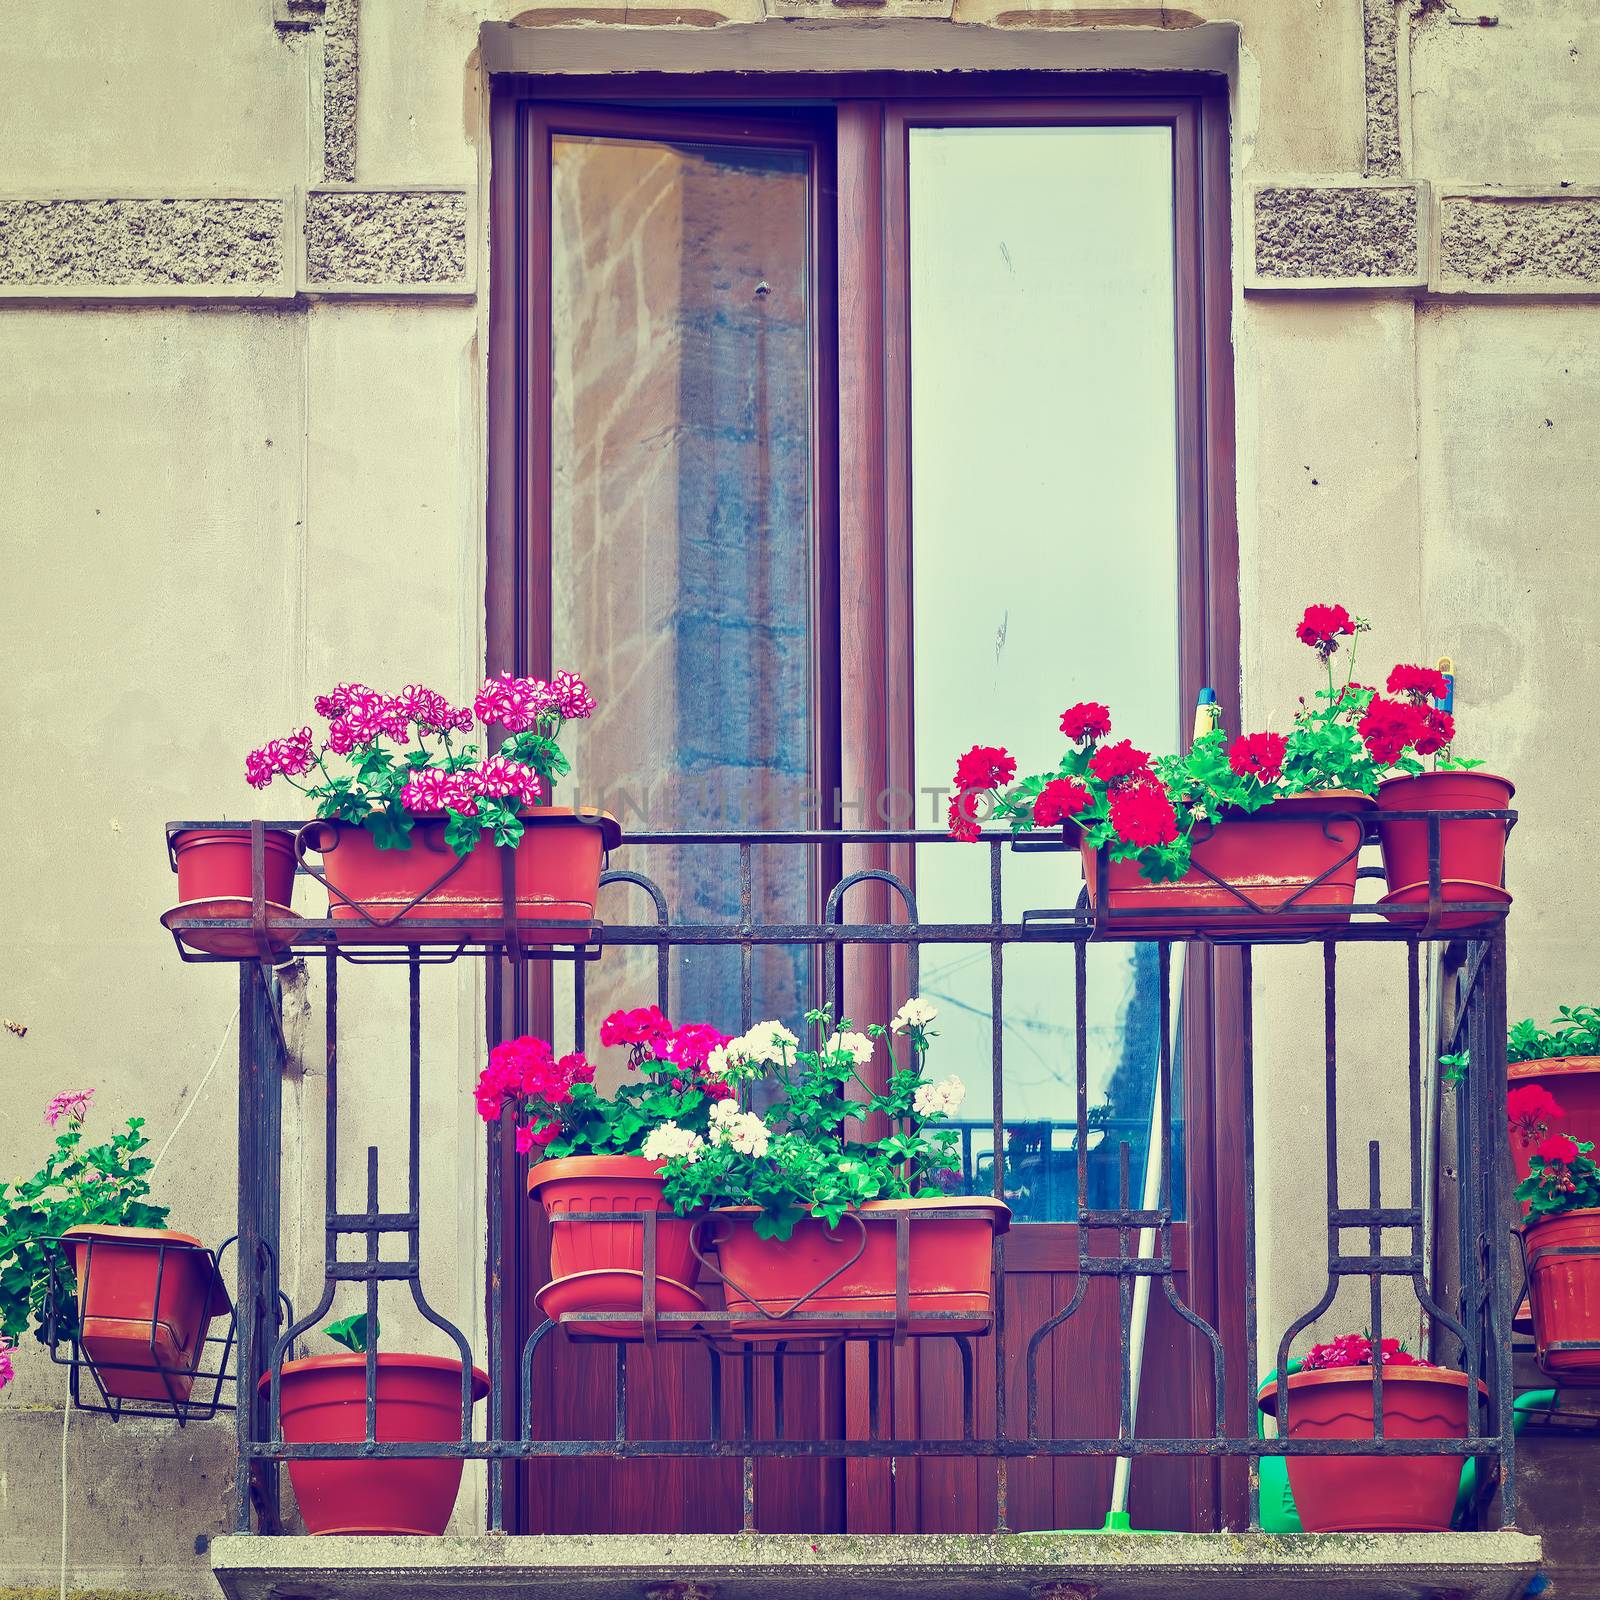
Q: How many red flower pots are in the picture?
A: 11